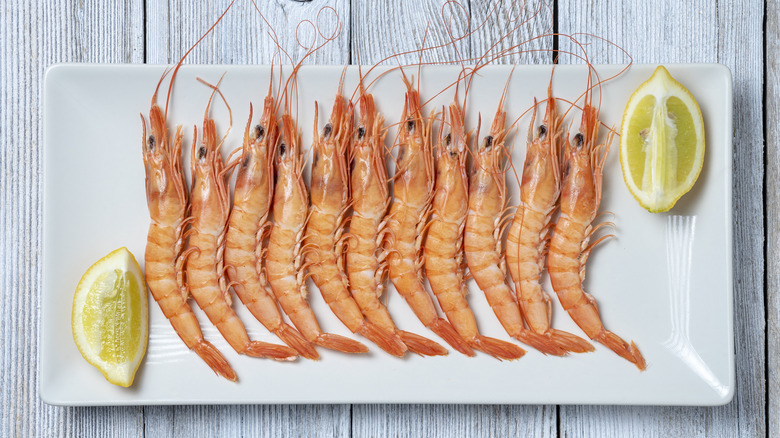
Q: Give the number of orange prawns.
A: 11